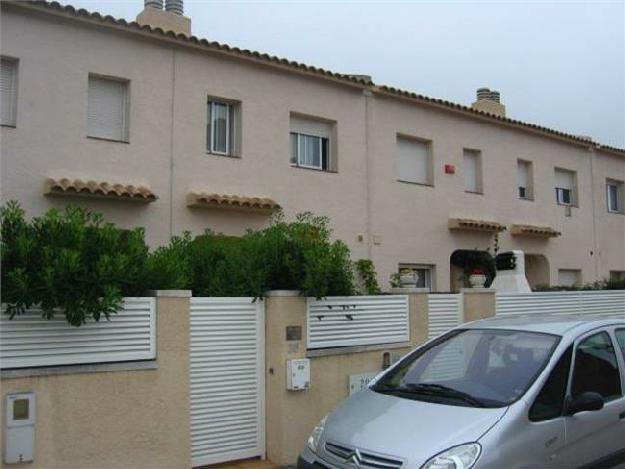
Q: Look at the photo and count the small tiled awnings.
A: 4